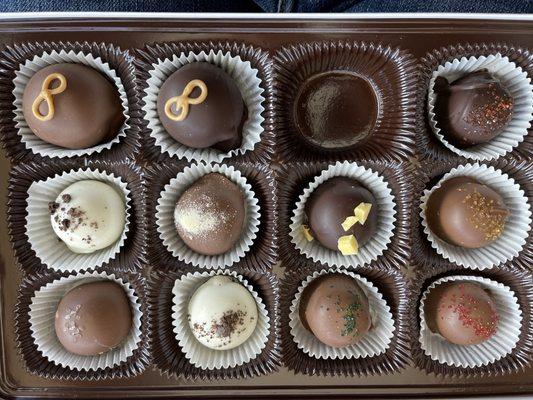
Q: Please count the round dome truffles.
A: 11